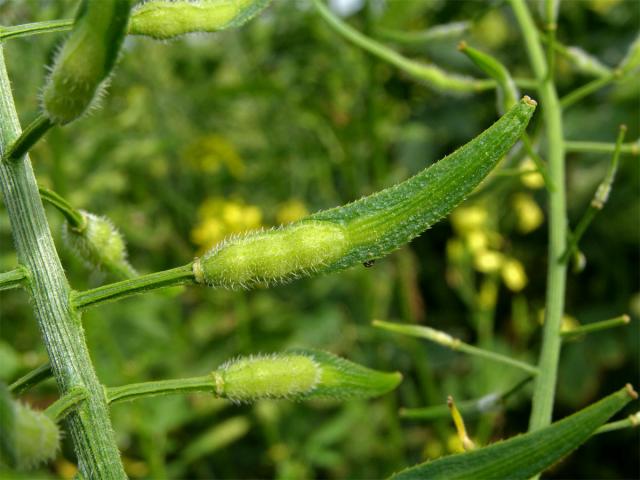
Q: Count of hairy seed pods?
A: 6